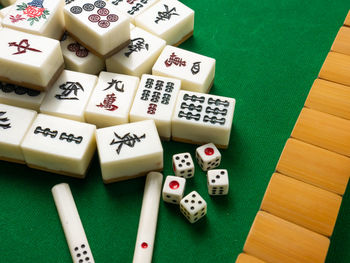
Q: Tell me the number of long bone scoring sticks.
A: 2